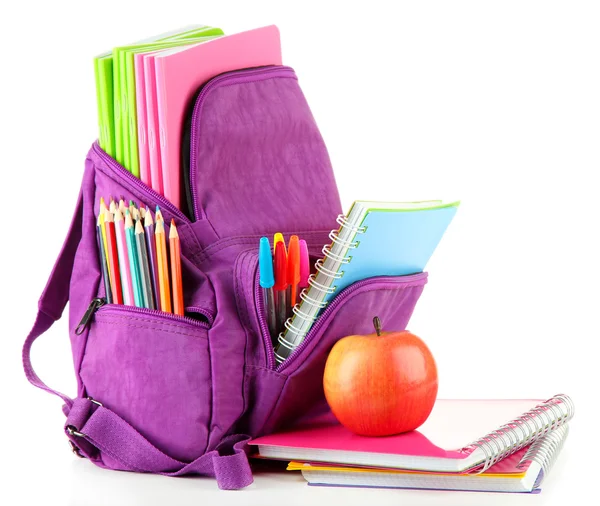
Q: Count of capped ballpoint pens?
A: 5